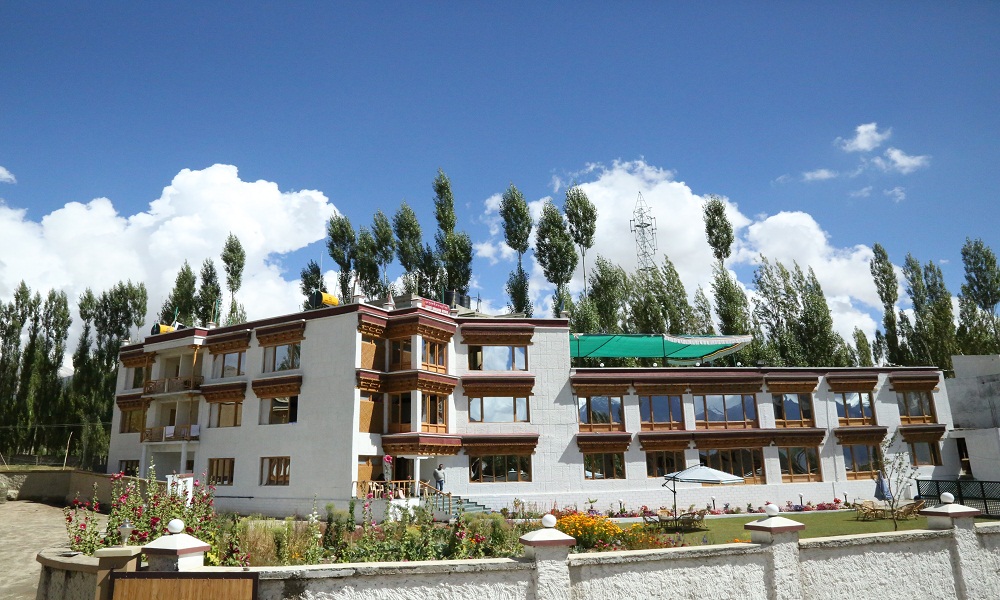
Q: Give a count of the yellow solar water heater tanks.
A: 2